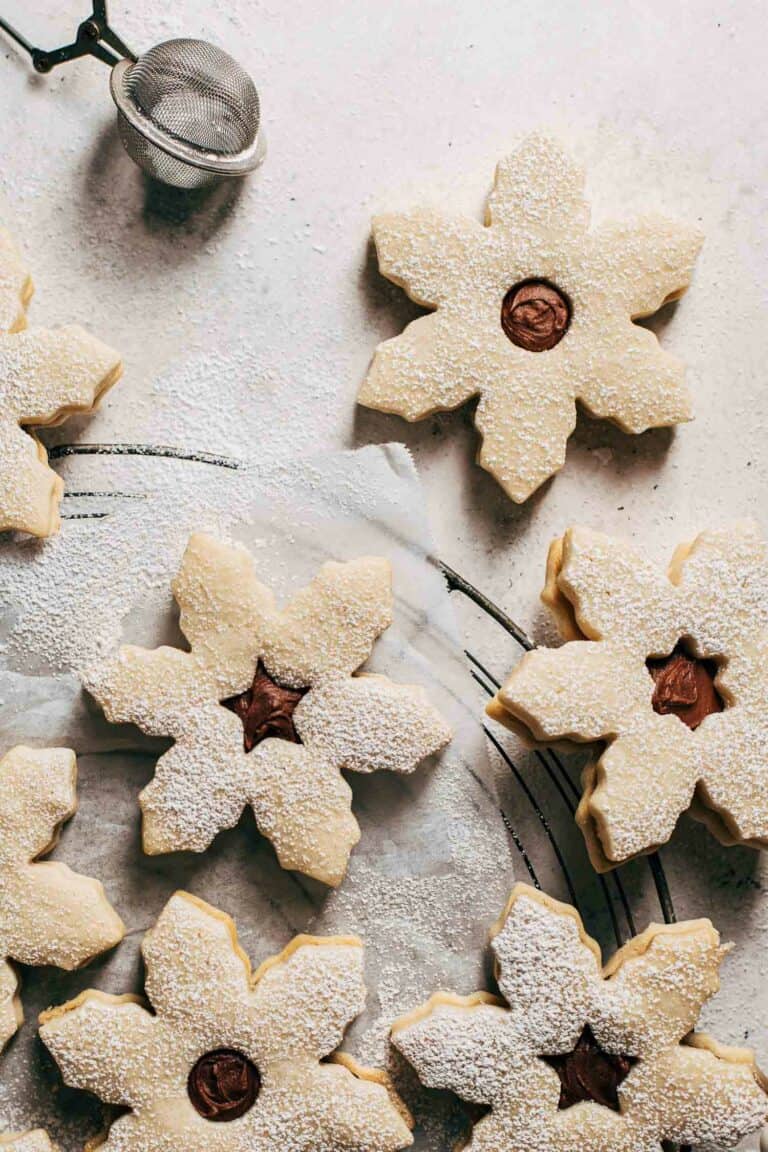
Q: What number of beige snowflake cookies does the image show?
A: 8